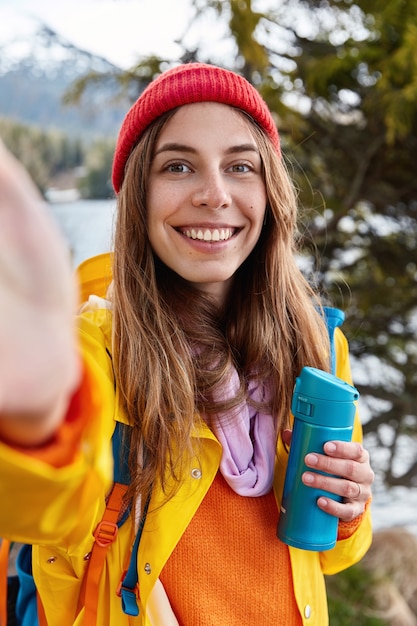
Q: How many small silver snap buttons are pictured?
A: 5